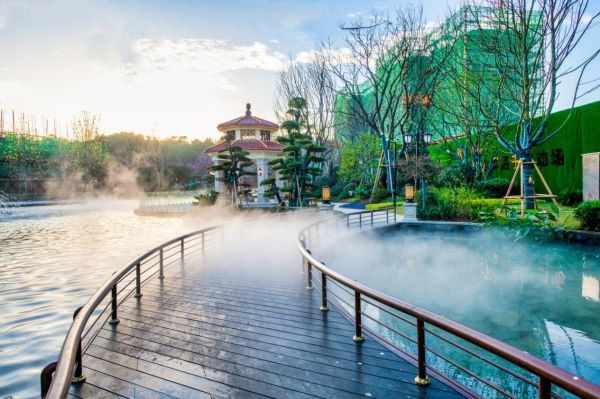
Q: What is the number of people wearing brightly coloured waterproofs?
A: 0